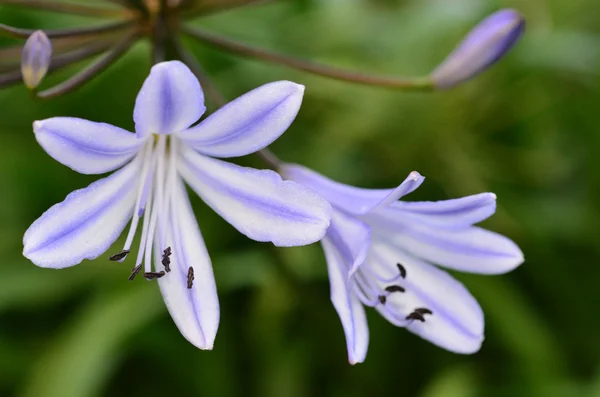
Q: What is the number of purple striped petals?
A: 12